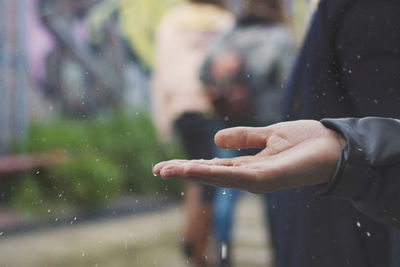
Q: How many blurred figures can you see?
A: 2